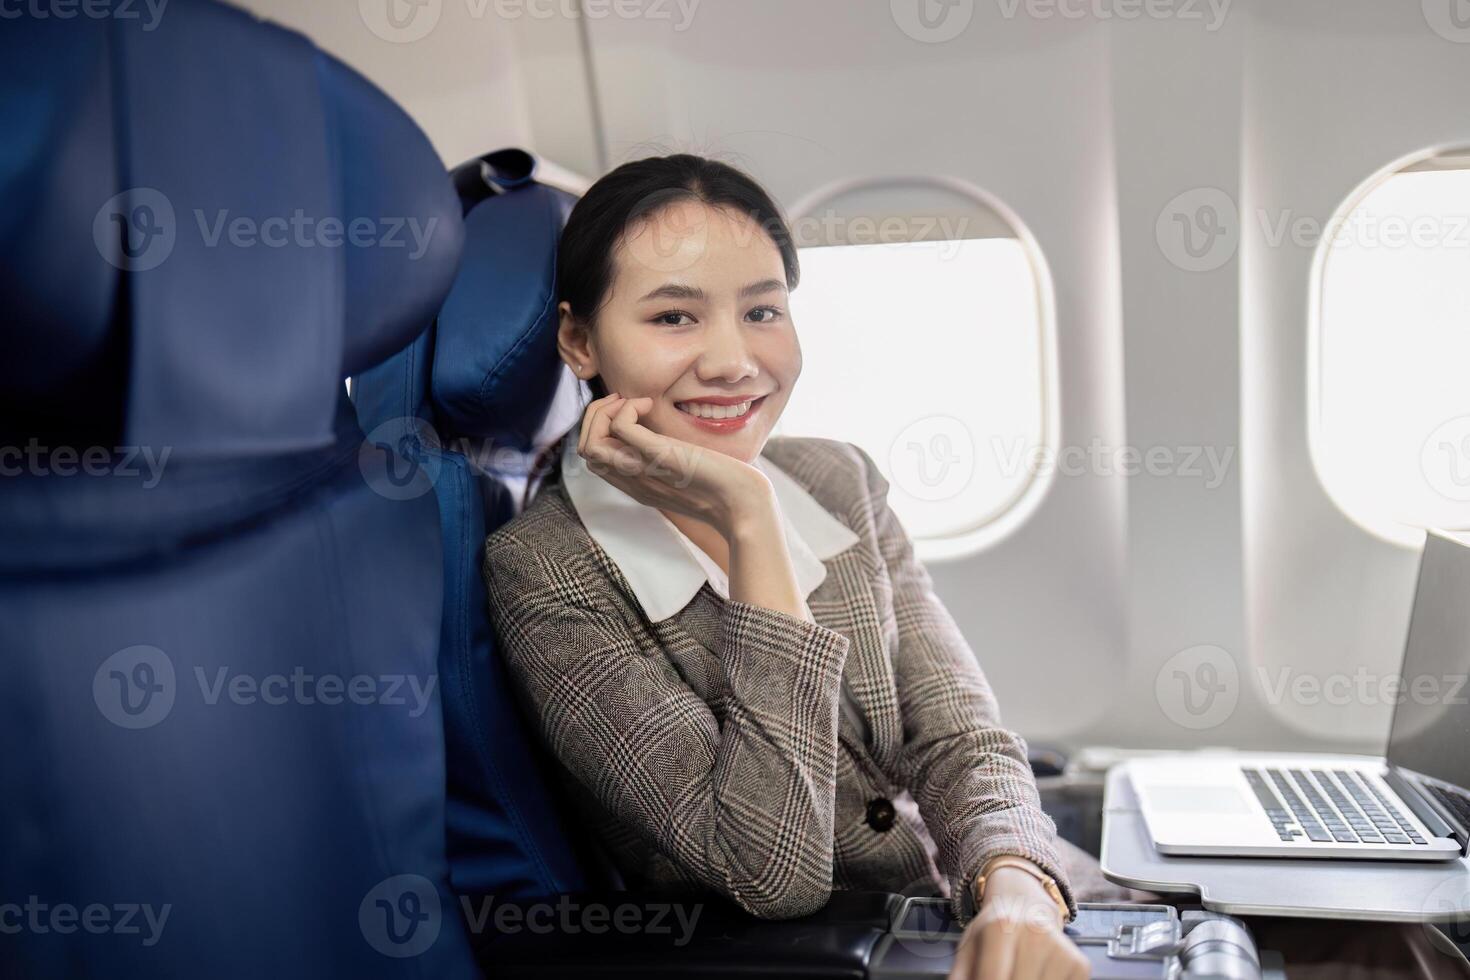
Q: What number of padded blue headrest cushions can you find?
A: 2